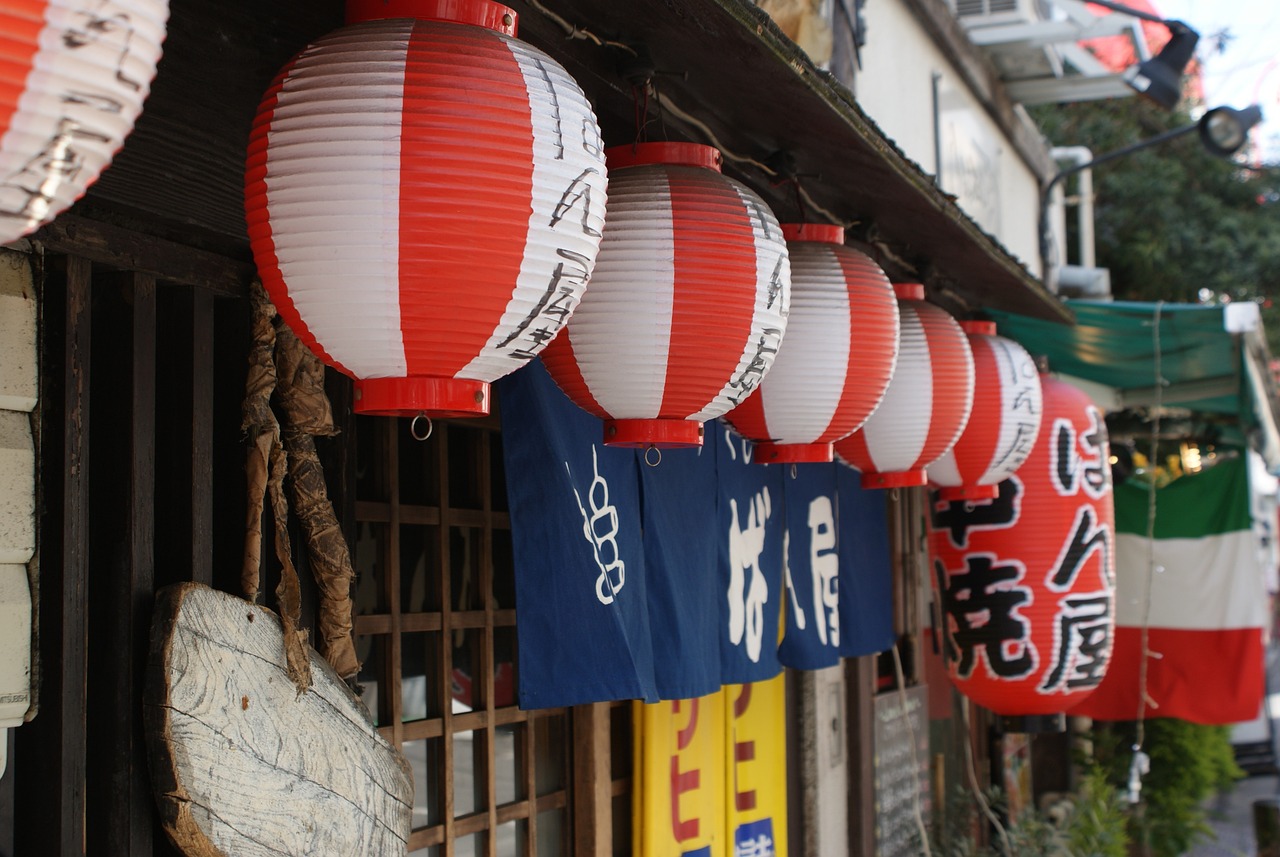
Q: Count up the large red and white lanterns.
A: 6